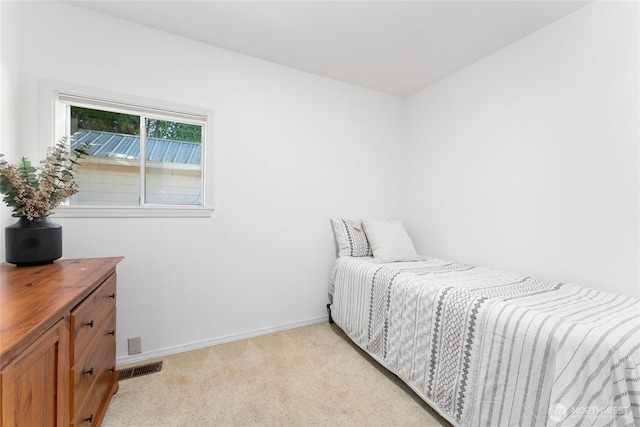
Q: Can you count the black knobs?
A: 6